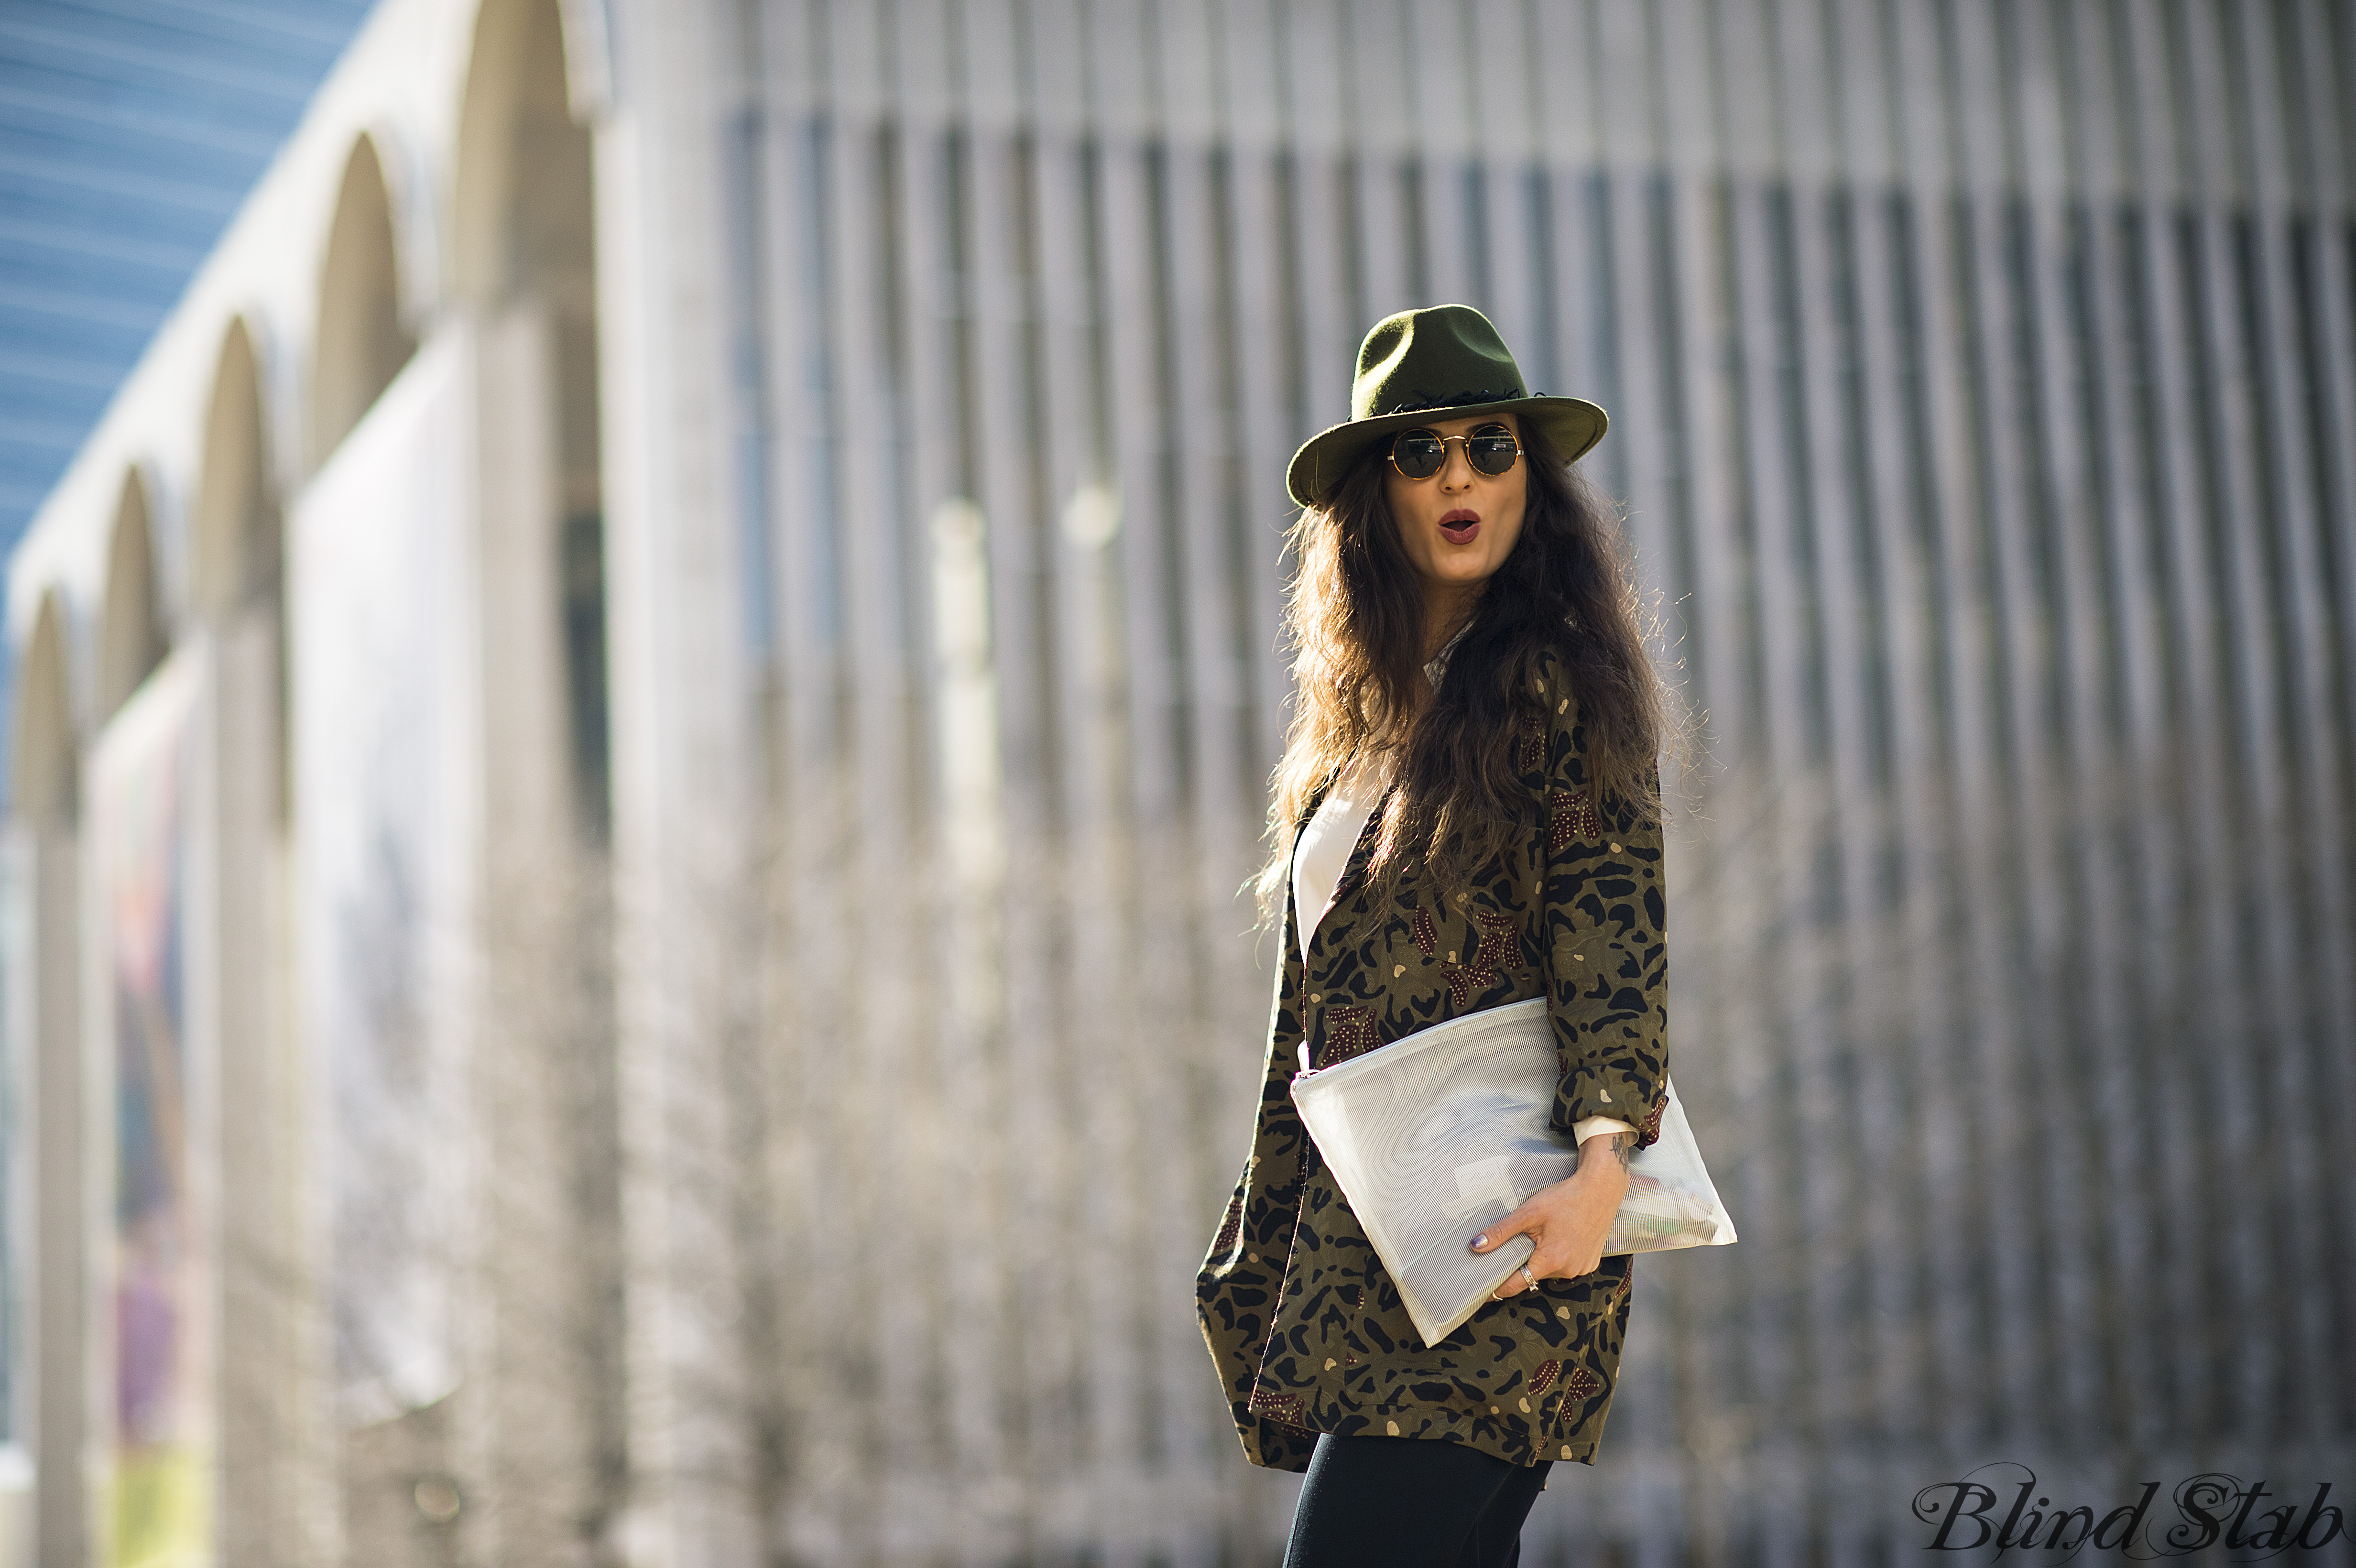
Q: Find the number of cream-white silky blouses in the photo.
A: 1